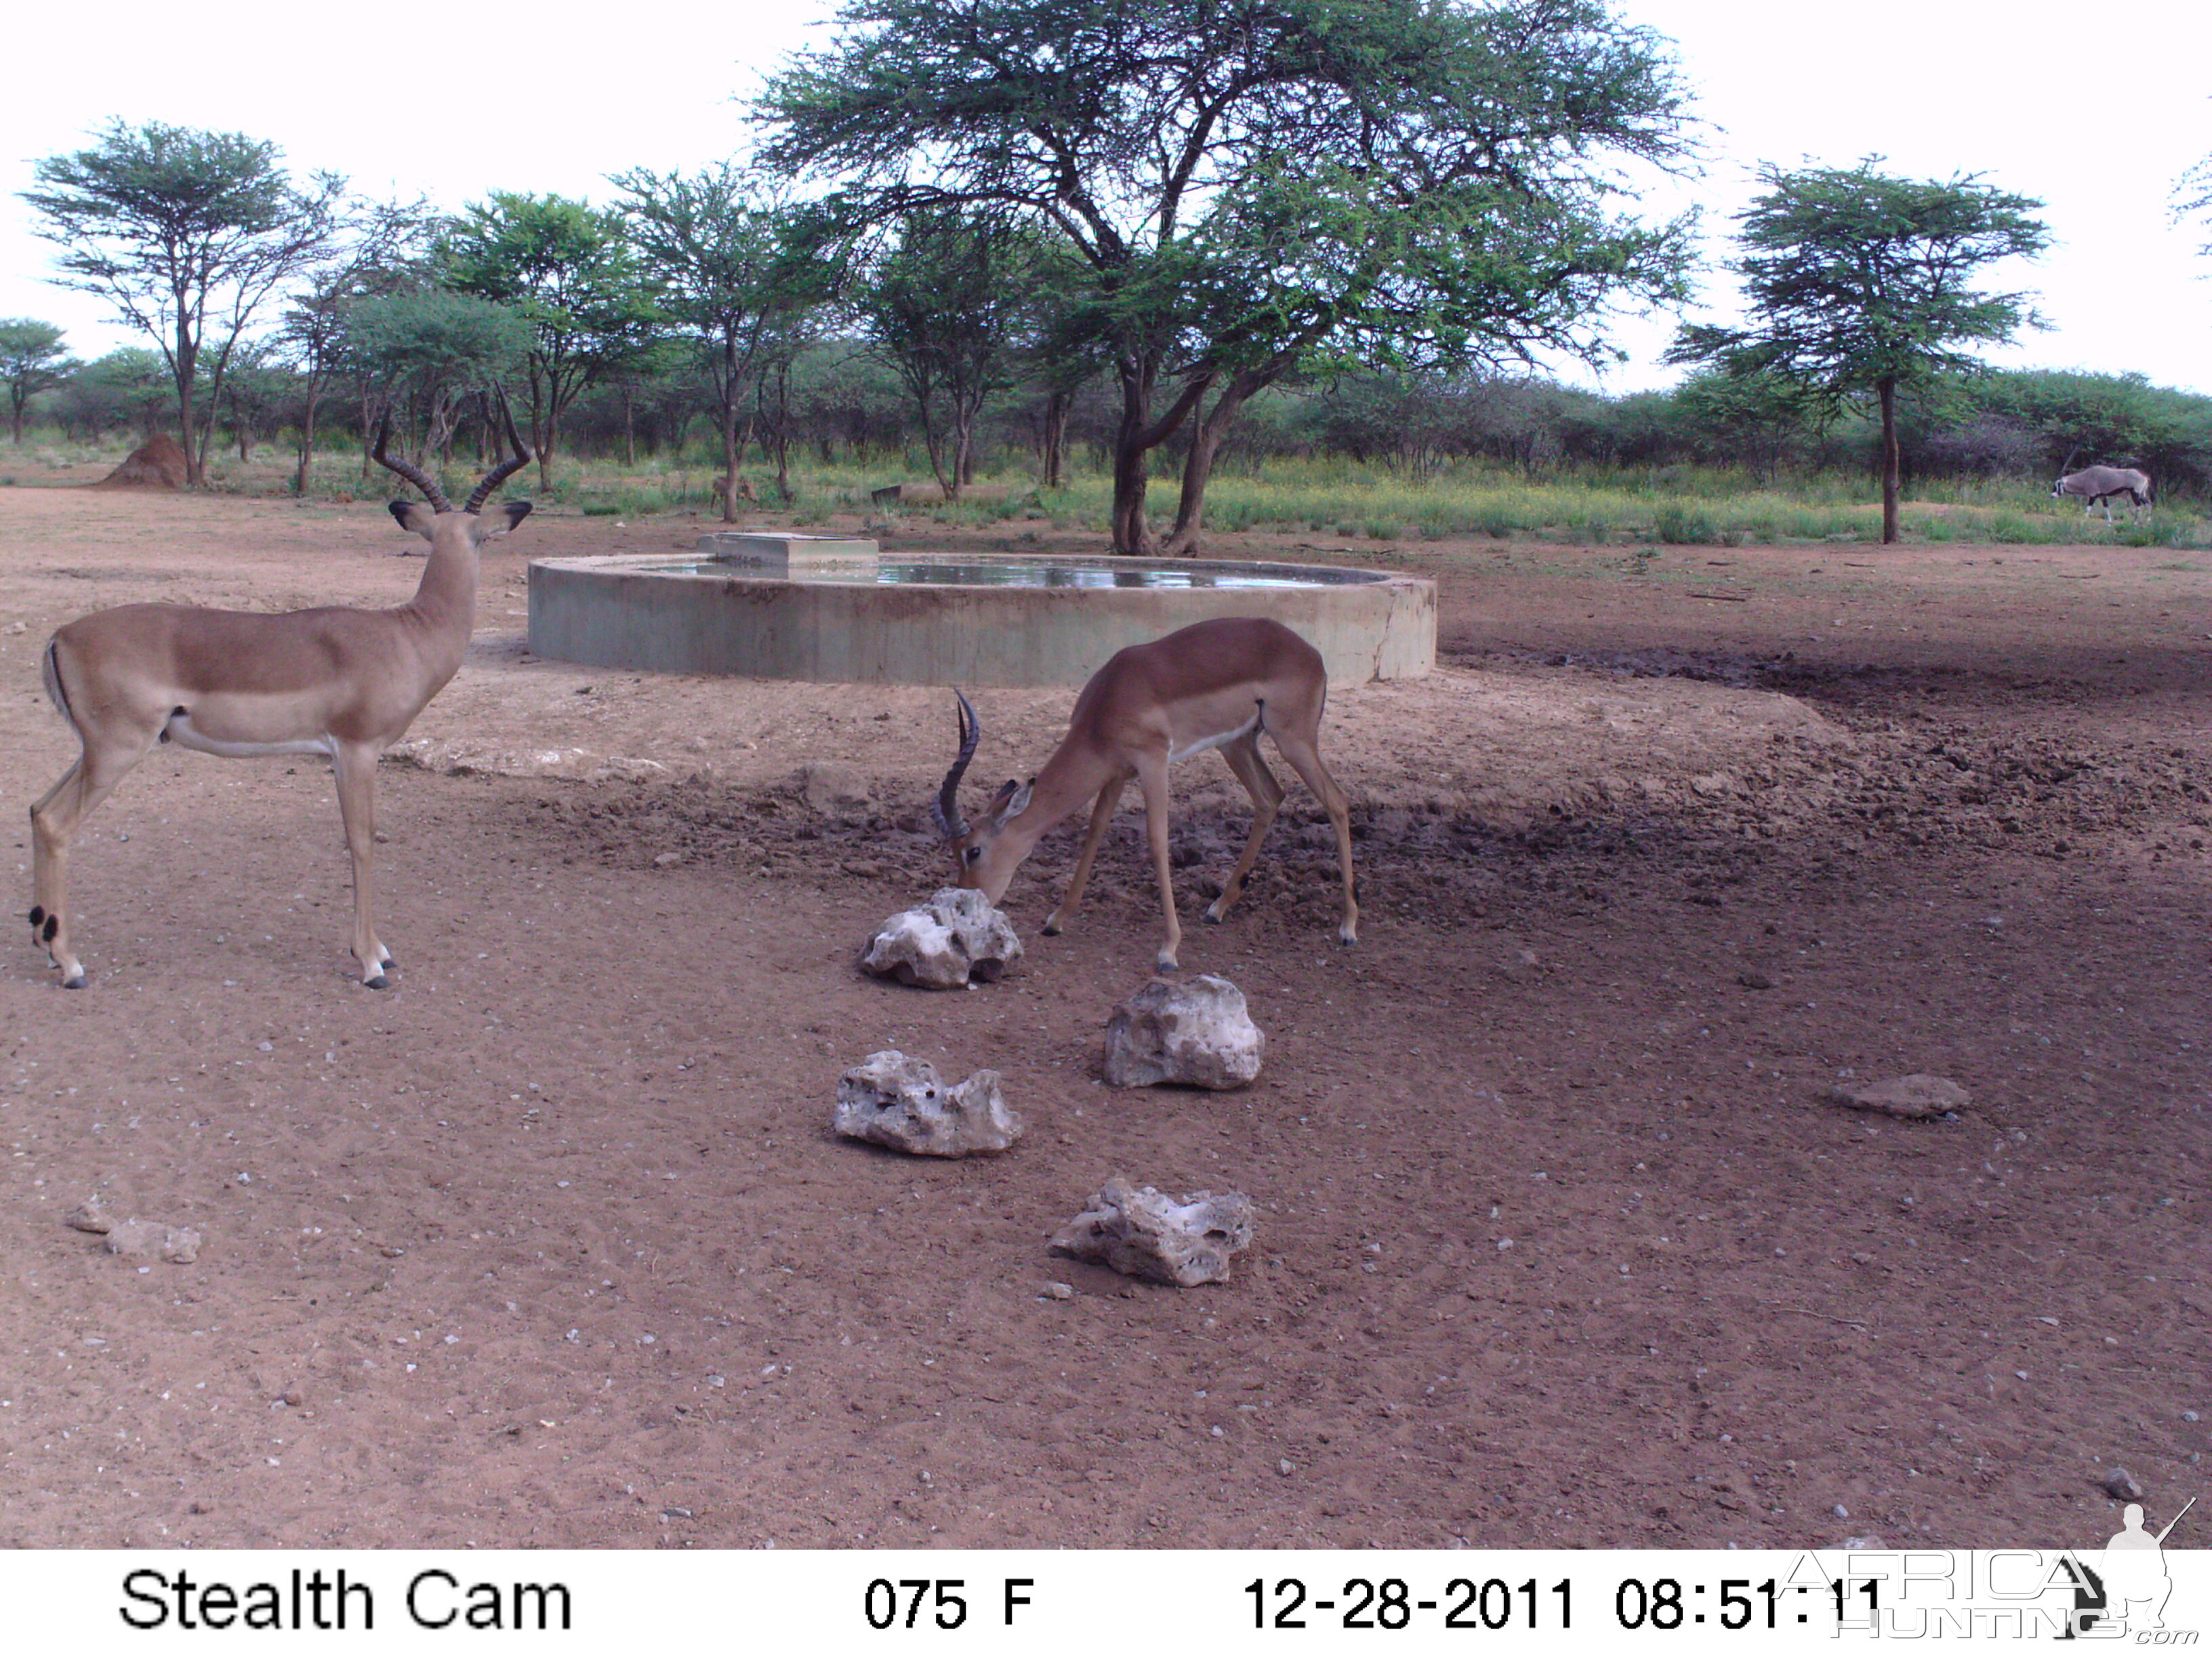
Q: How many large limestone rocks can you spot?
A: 4